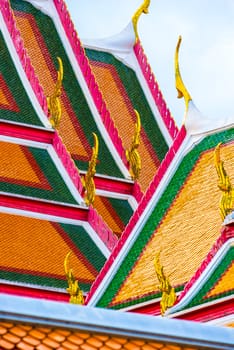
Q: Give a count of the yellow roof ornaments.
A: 8